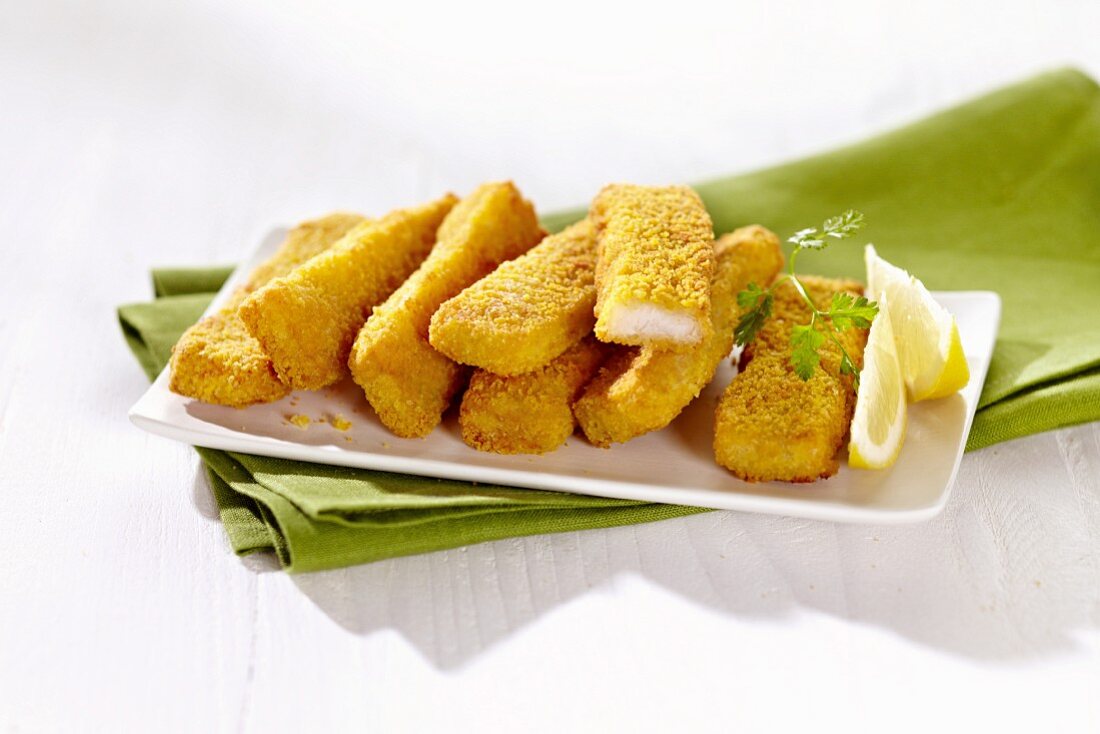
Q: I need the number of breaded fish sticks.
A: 8